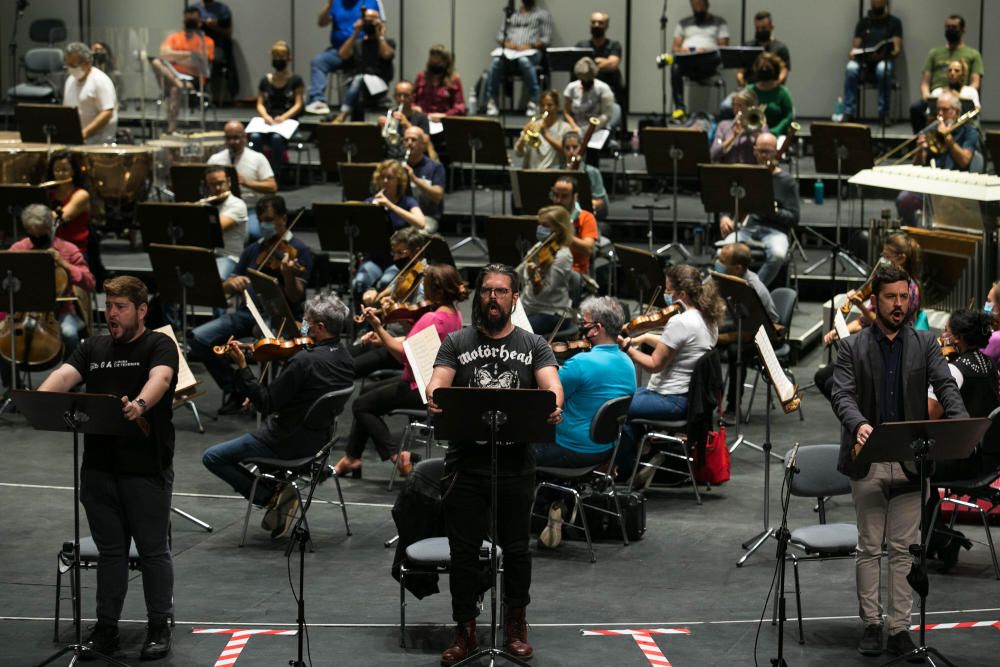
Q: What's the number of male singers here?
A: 3